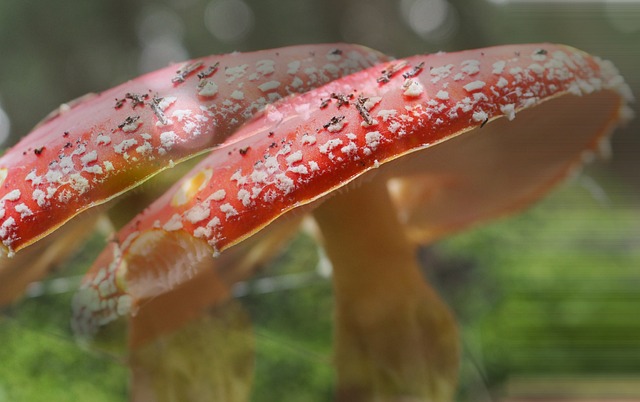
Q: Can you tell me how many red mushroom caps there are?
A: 2